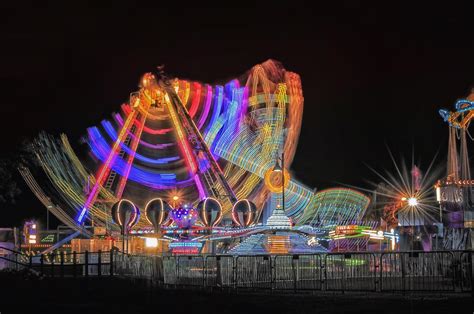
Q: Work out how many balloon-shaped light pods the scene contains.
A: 4